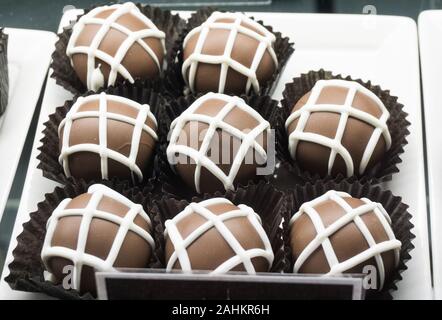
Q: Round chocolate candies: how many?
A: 8